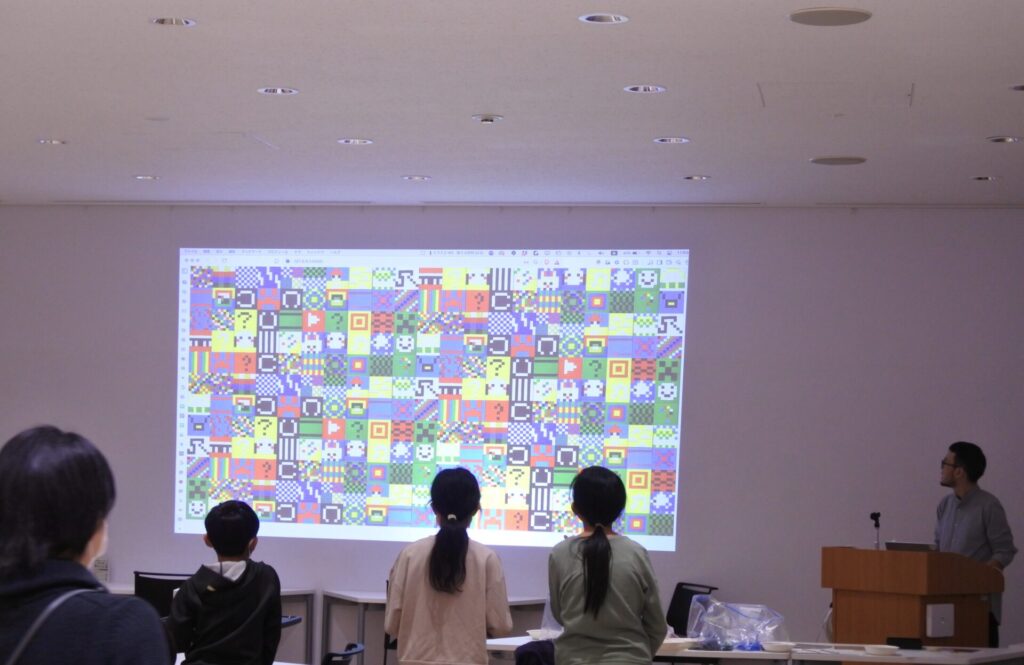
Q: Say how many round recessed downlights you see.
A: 13